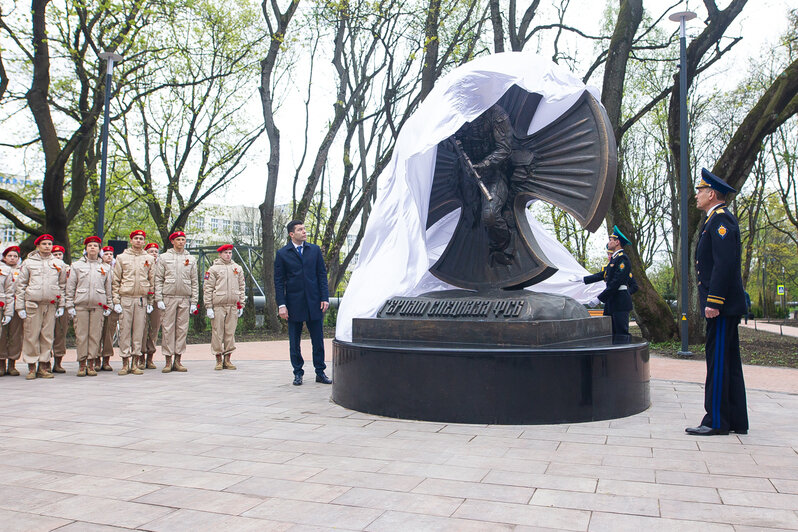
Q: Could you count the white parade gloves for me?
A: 13